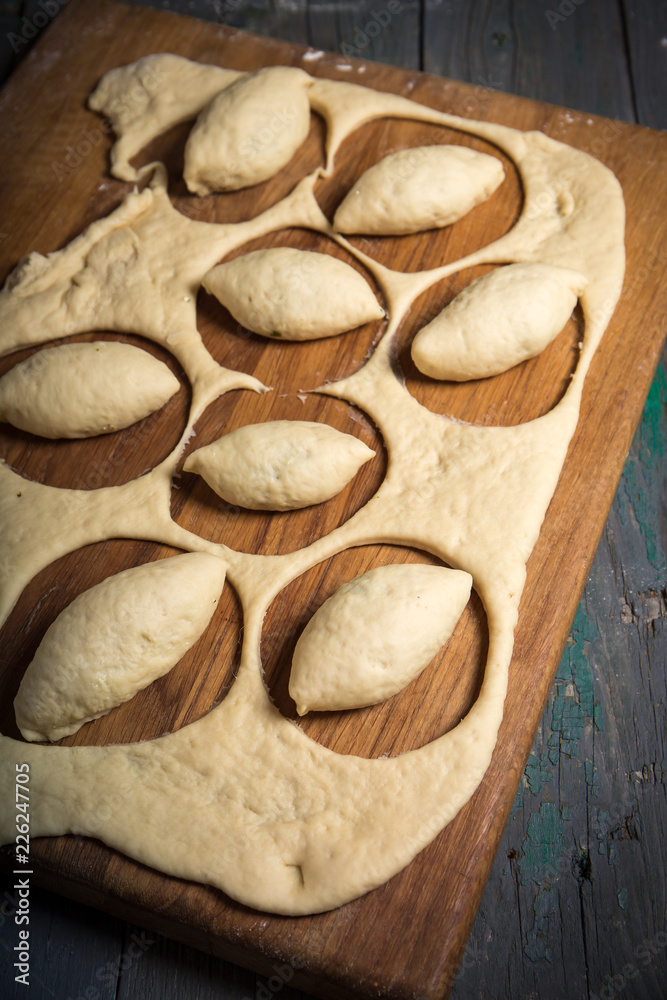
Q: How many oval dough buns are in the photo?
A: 8